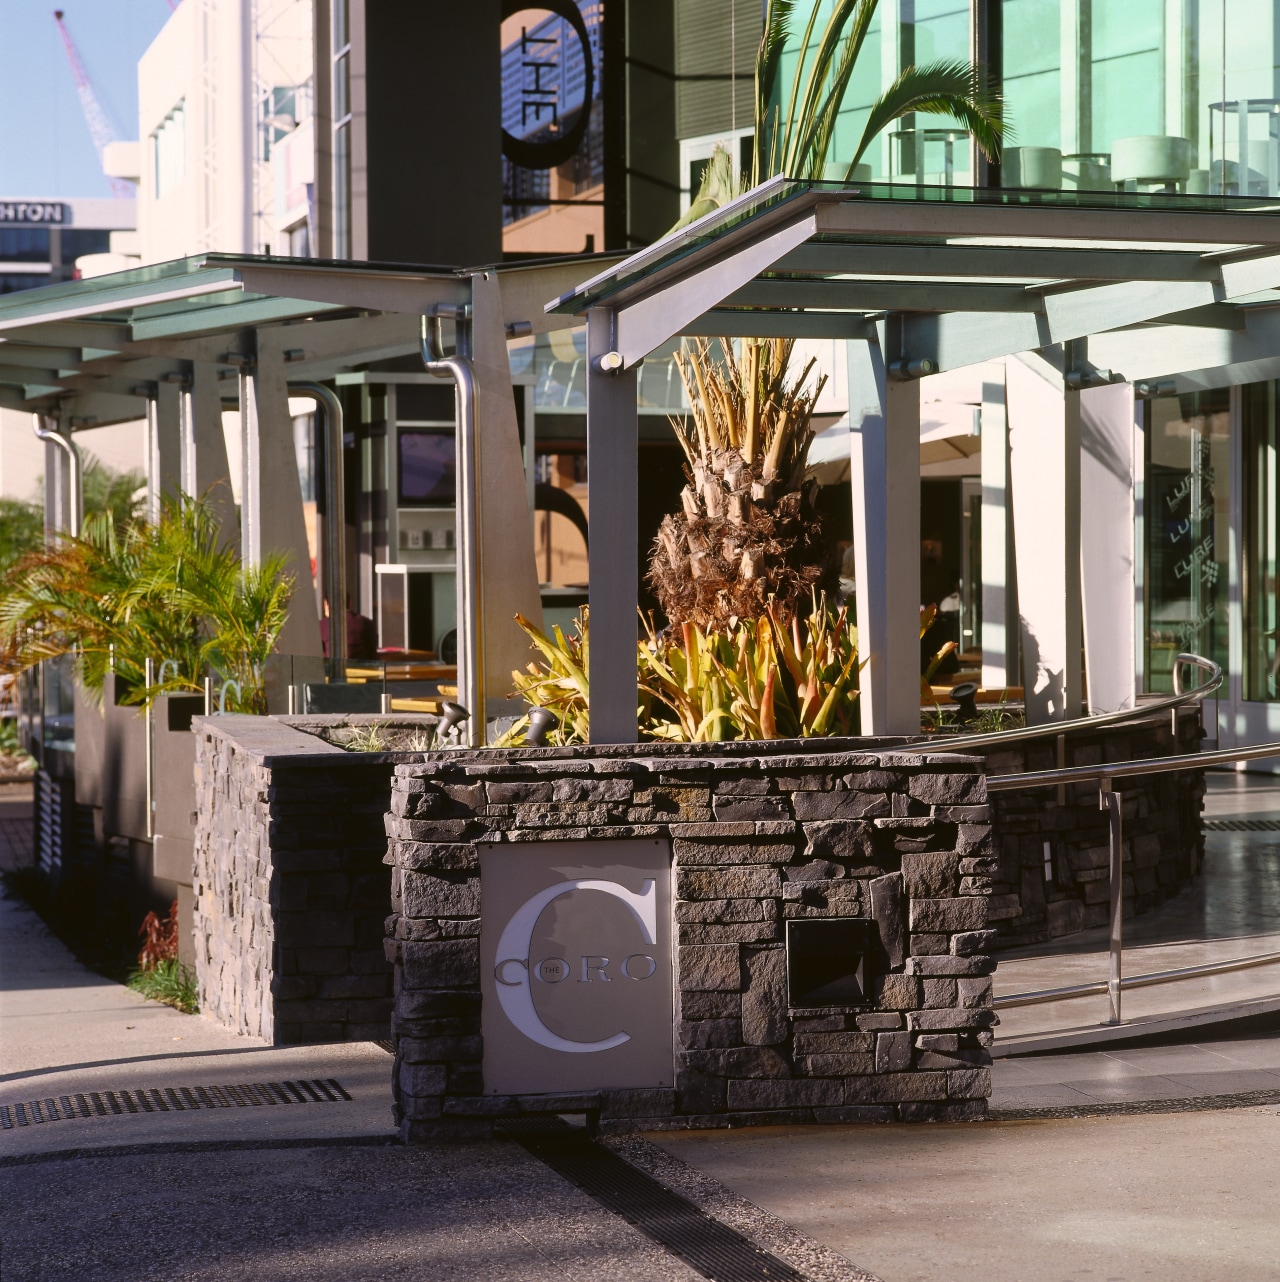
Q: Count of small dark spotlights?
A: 3